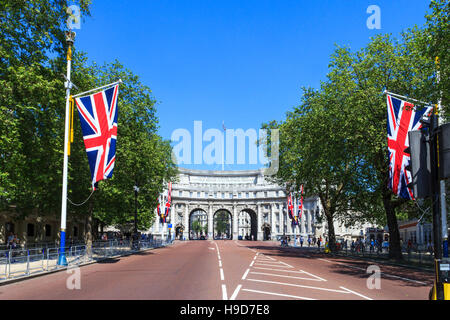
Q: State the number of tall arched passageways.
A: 3